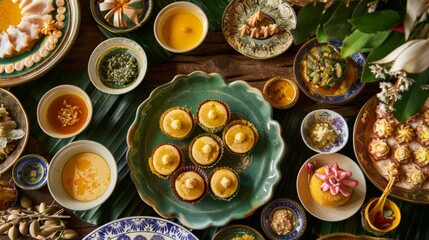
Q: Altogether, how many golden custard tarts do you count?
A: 7